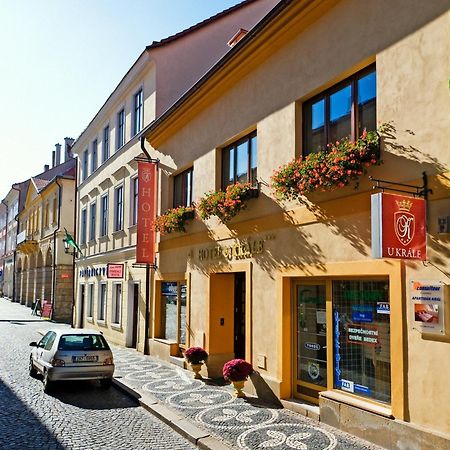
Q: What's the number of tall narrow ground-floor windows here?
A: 3